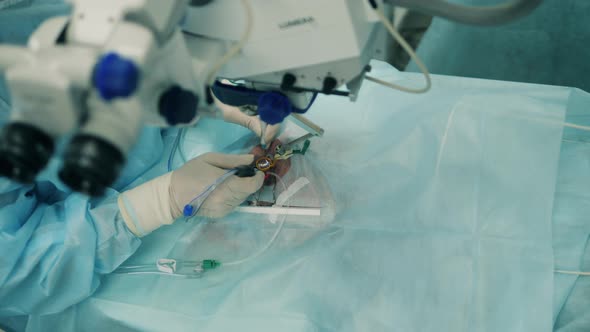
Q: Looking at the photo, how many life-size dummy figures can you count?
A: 0